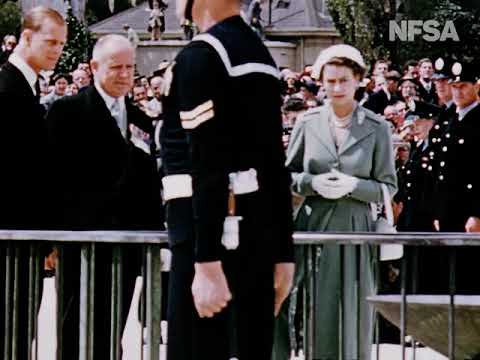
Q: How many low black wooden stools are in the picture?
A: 0